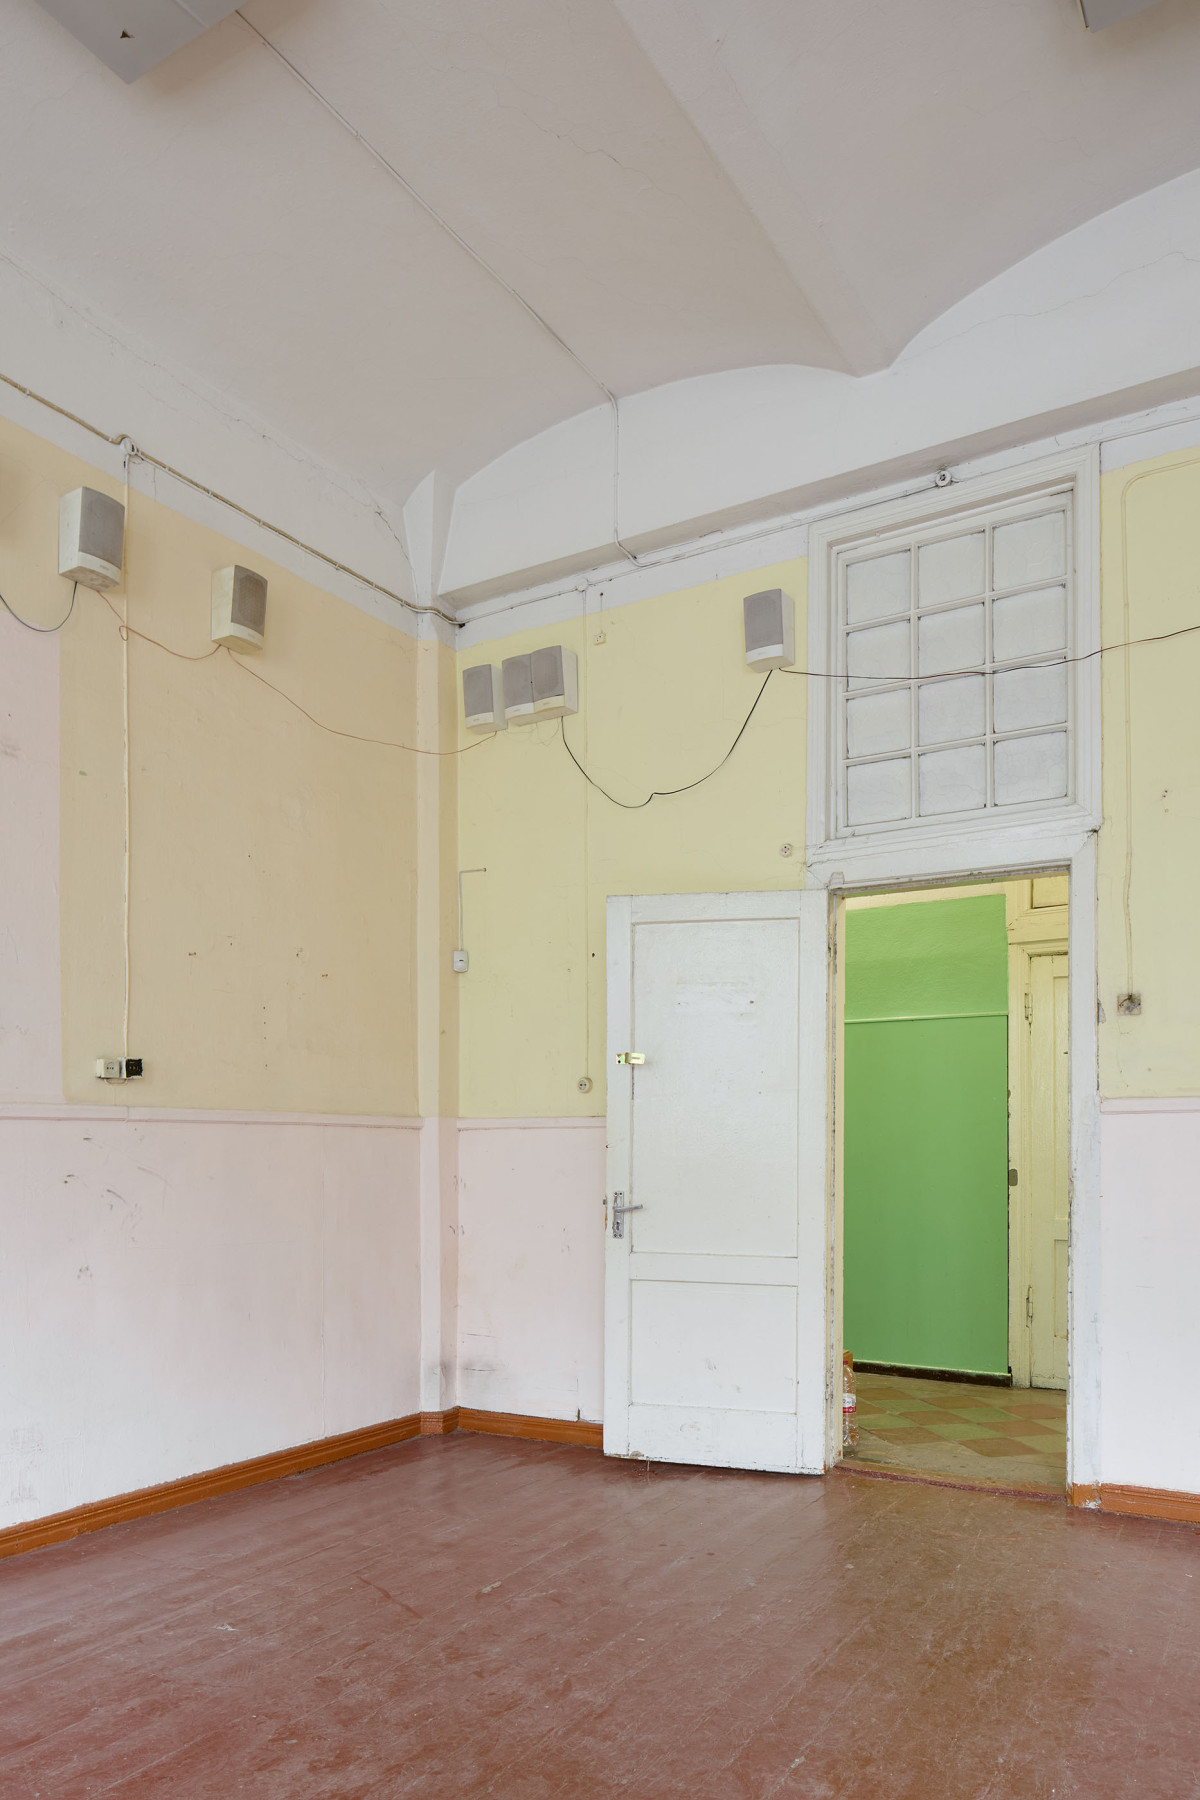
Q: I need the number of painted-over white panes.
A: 12